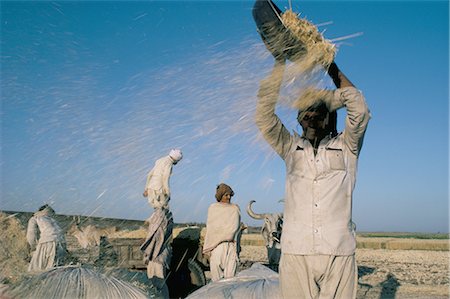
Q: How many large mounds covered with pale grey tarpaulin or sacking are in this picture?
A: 2